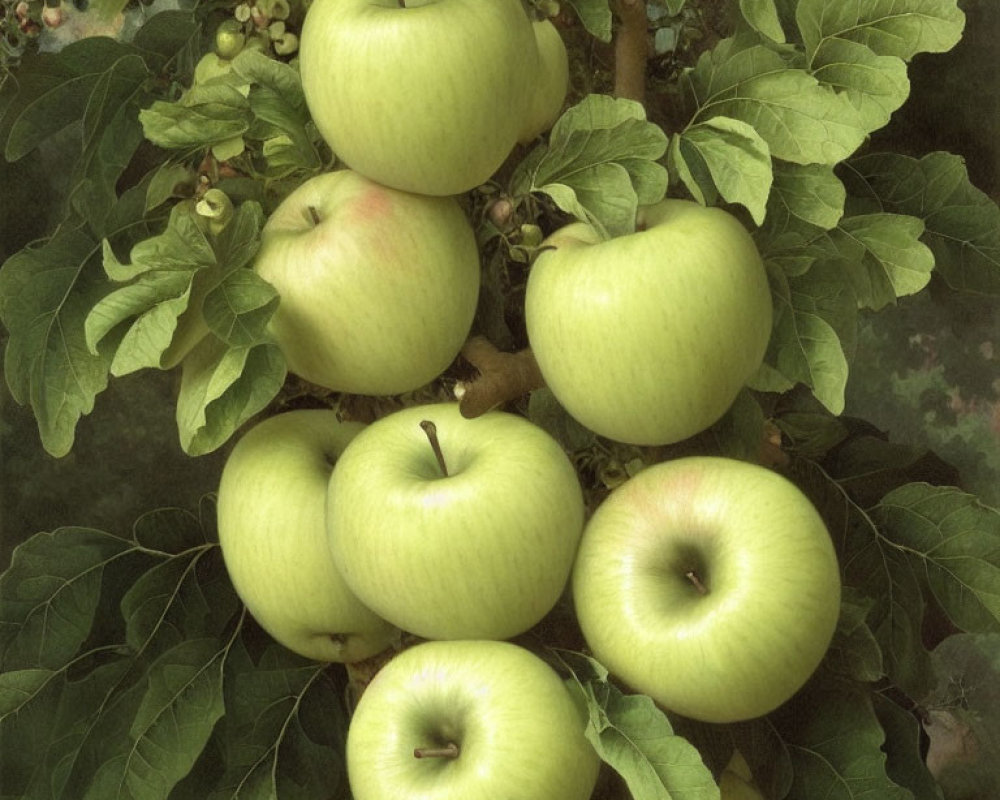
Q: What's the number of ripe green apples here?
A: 8